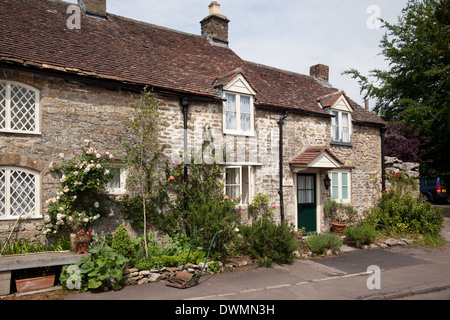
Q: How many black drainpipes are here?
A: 3